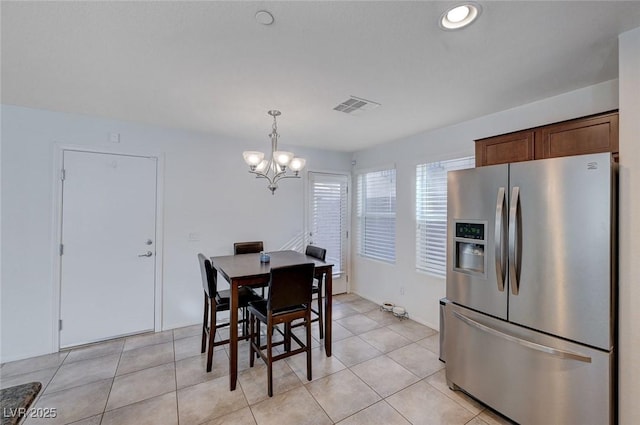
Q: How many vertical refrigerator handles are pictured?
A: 2